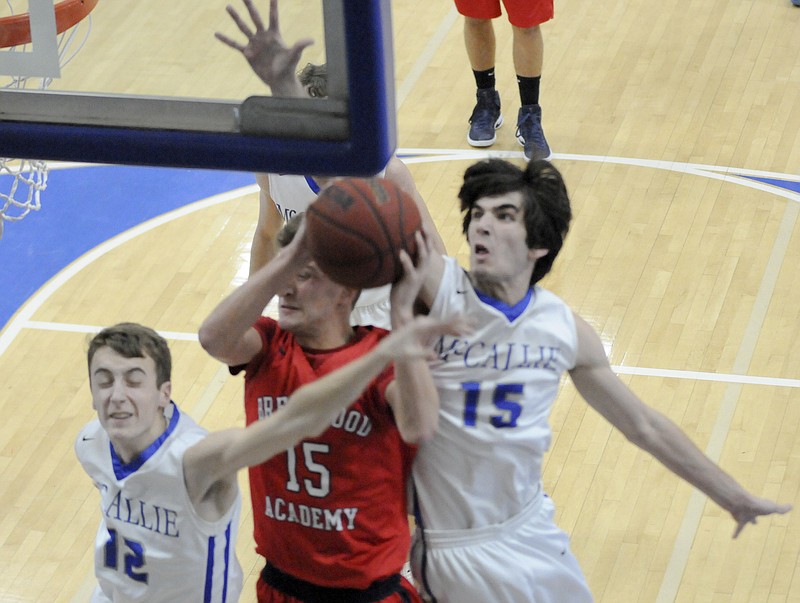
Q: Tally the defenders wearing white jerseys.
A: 3